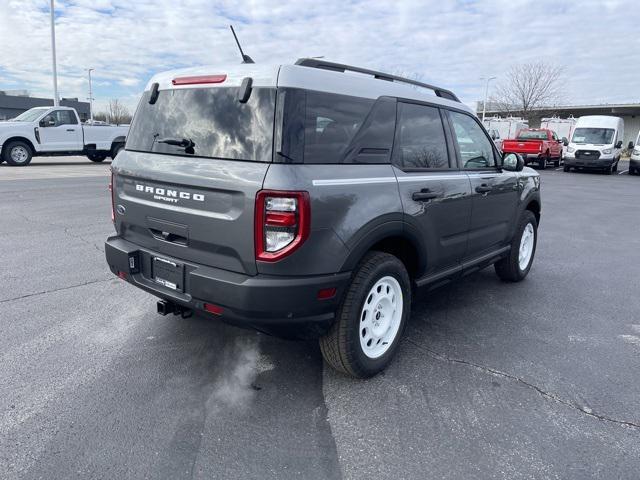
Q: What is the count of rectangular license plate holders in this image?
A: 1